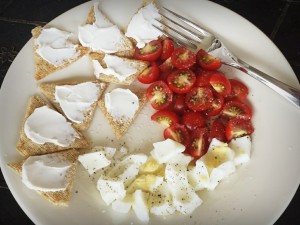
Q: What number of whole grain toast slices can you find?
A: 8